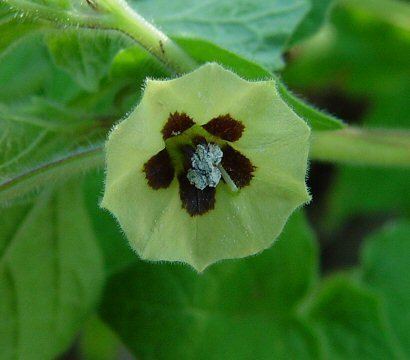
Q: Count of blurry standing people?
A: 0